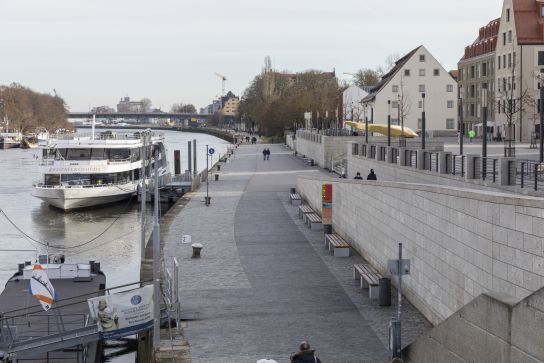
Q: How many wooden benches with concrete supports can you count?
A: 5